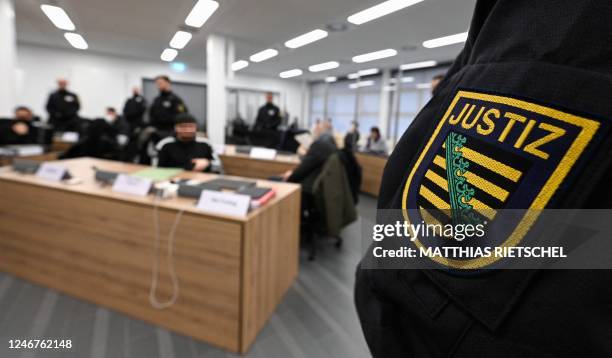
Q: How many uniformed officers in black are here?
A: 5